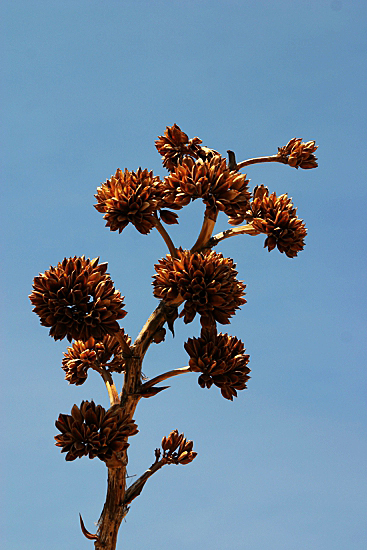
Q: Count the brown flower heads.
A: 11